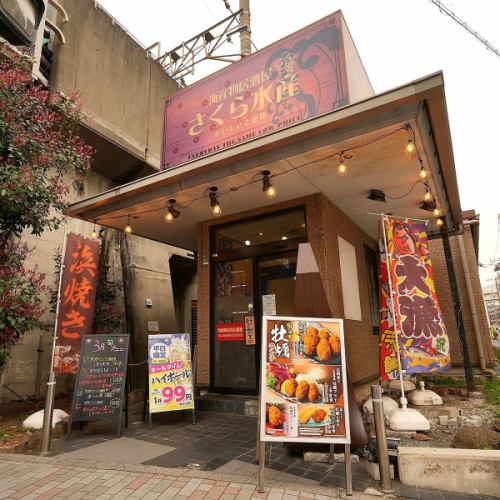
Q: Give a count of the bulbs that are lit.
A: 11